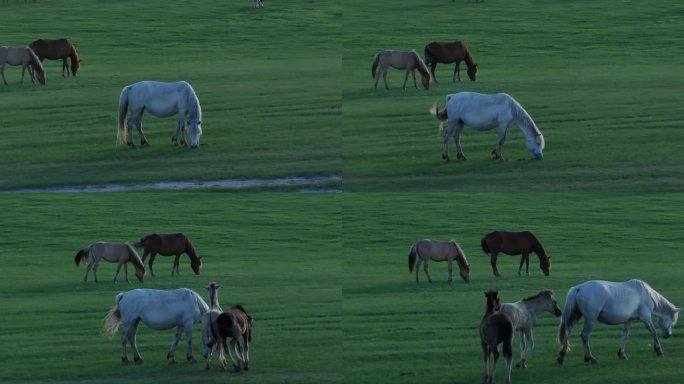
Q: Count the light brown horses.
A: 4